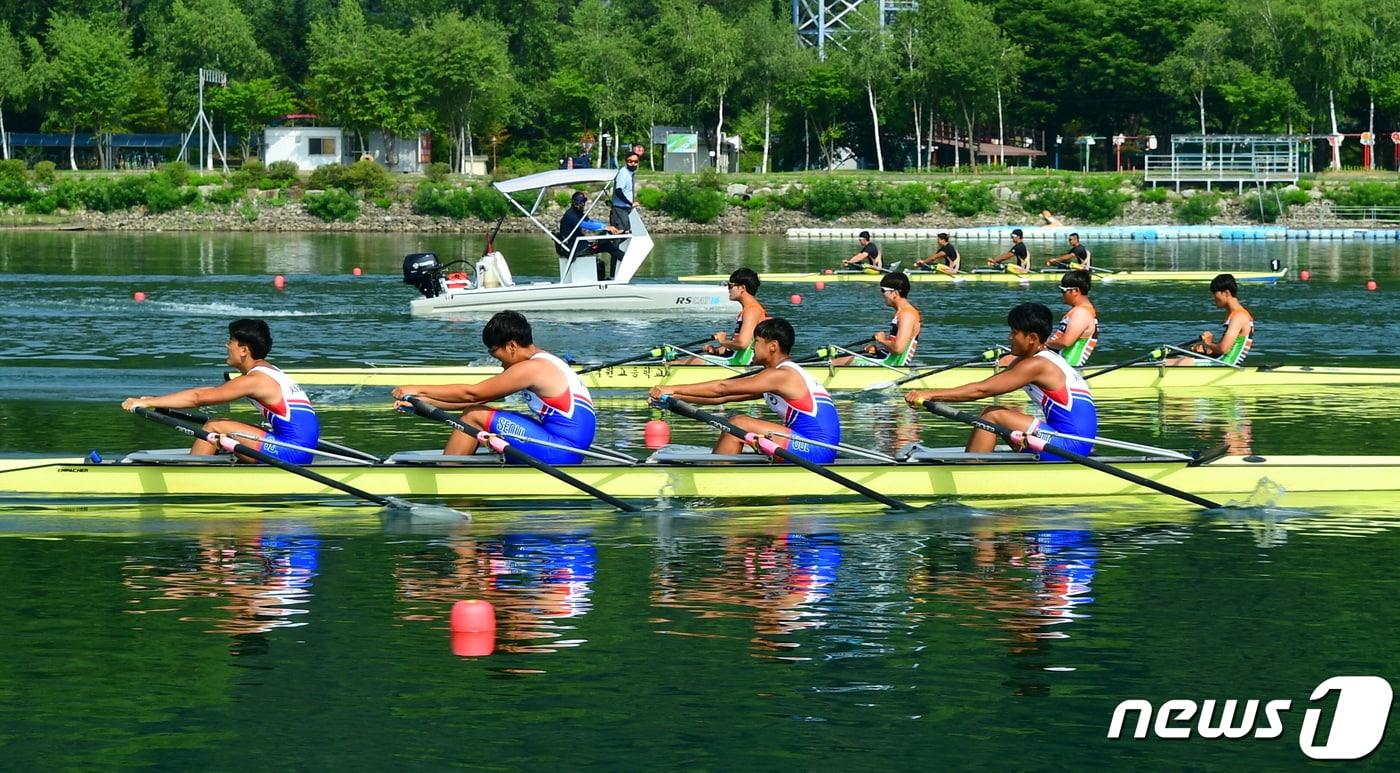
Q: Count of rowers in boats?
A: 12